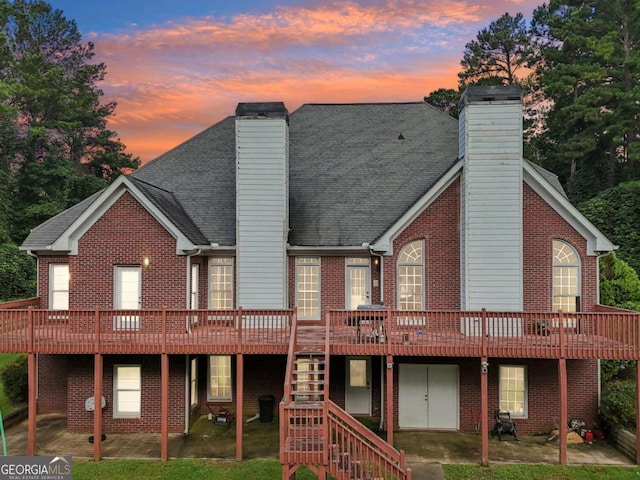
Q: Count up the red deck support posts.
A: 8